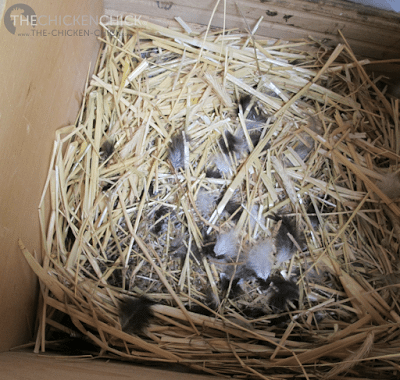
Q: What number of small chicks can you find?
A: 0